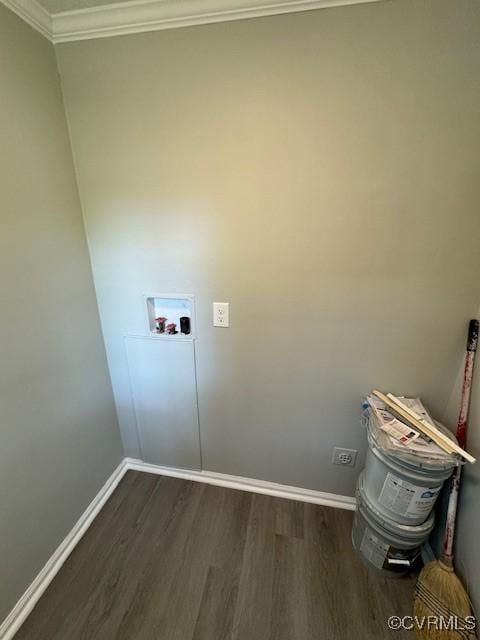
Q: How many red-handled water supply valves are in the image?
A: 2